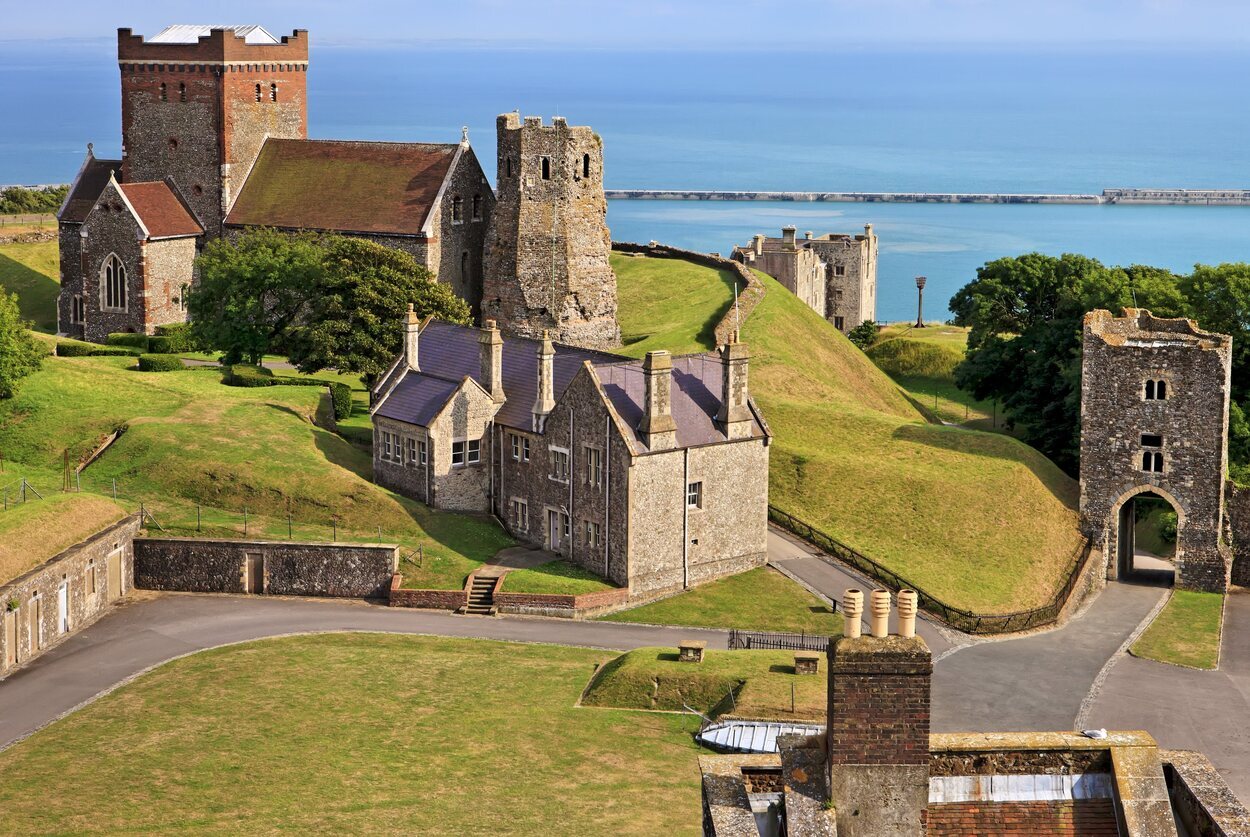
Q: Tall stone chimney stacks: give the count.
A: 5